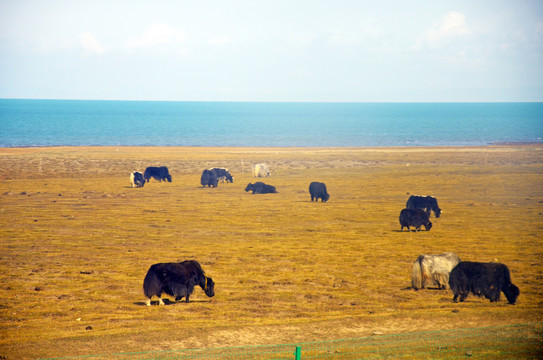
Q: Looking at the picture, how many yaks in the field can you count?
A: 12